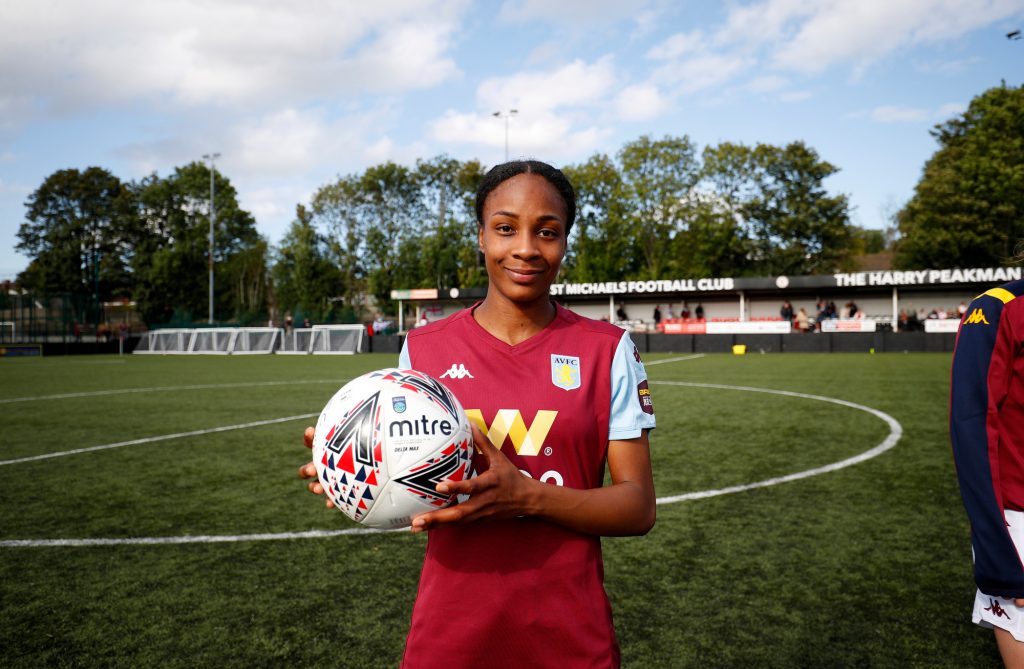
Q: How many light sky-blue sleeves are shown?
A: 2